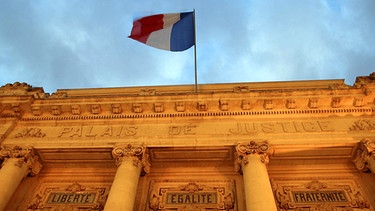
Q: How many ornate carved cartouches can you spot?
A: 3